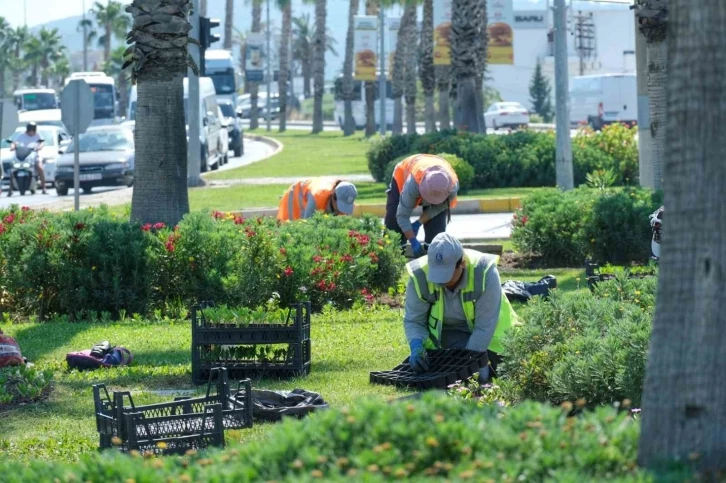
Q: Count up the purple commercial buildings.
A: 0